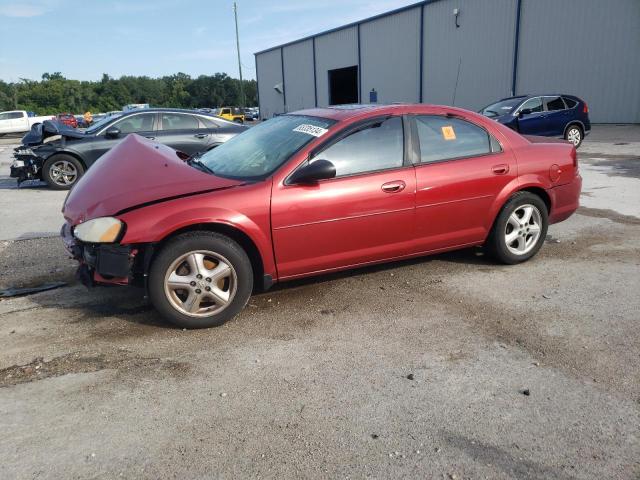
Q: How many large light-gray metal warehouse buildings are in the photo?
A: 1